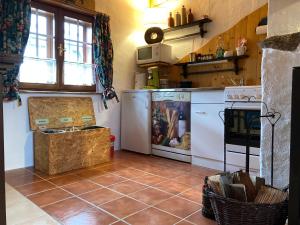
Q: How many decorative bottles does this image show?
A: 4